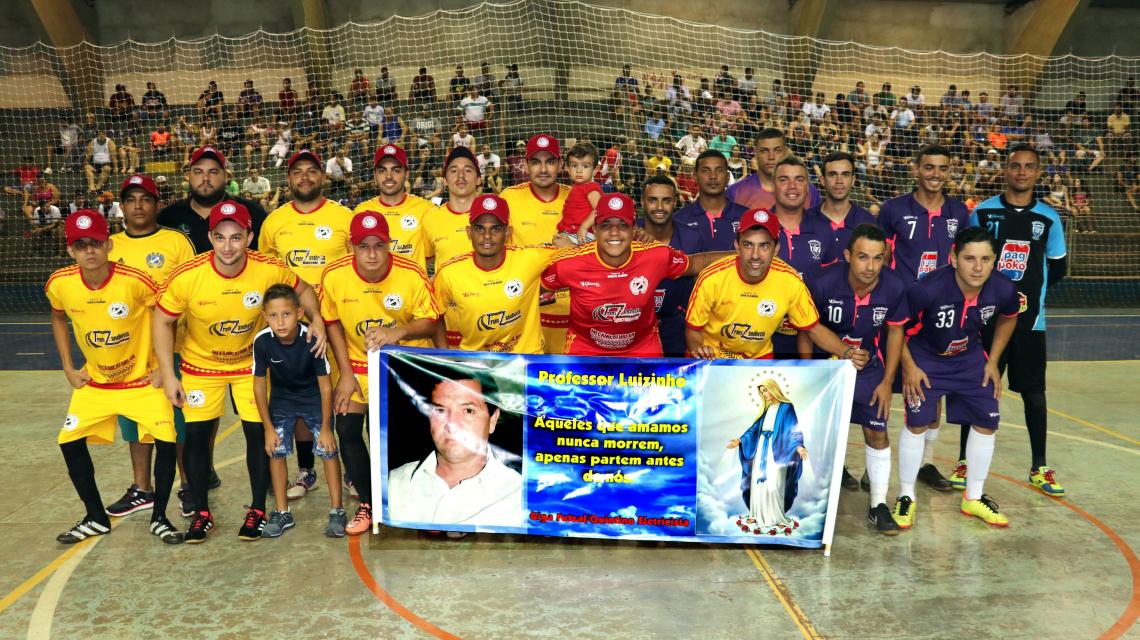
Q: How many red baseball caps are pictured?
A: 12